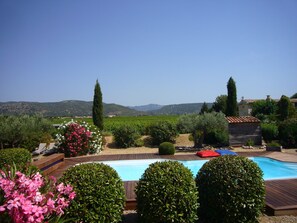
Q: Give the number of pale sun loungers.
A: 2